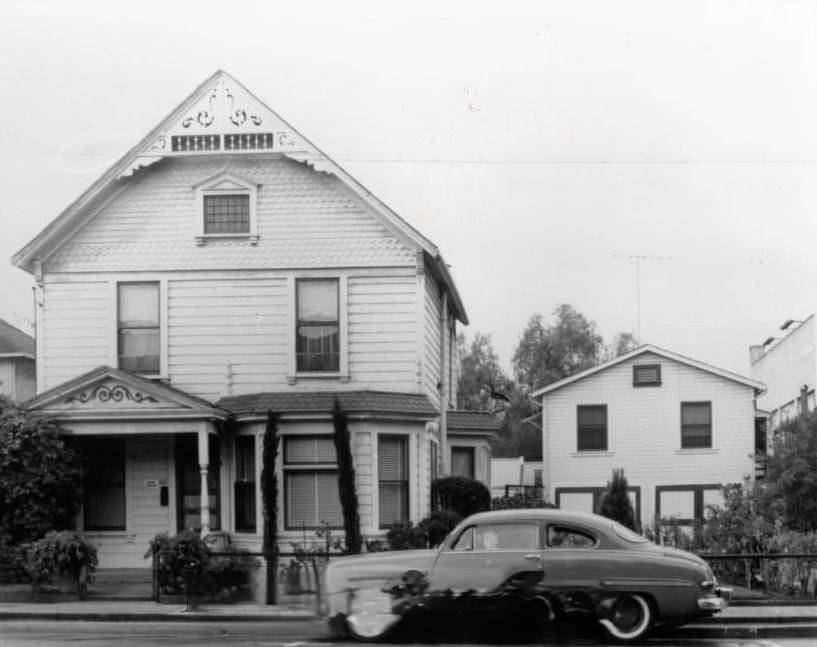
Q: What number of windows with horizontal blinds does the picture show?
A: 3